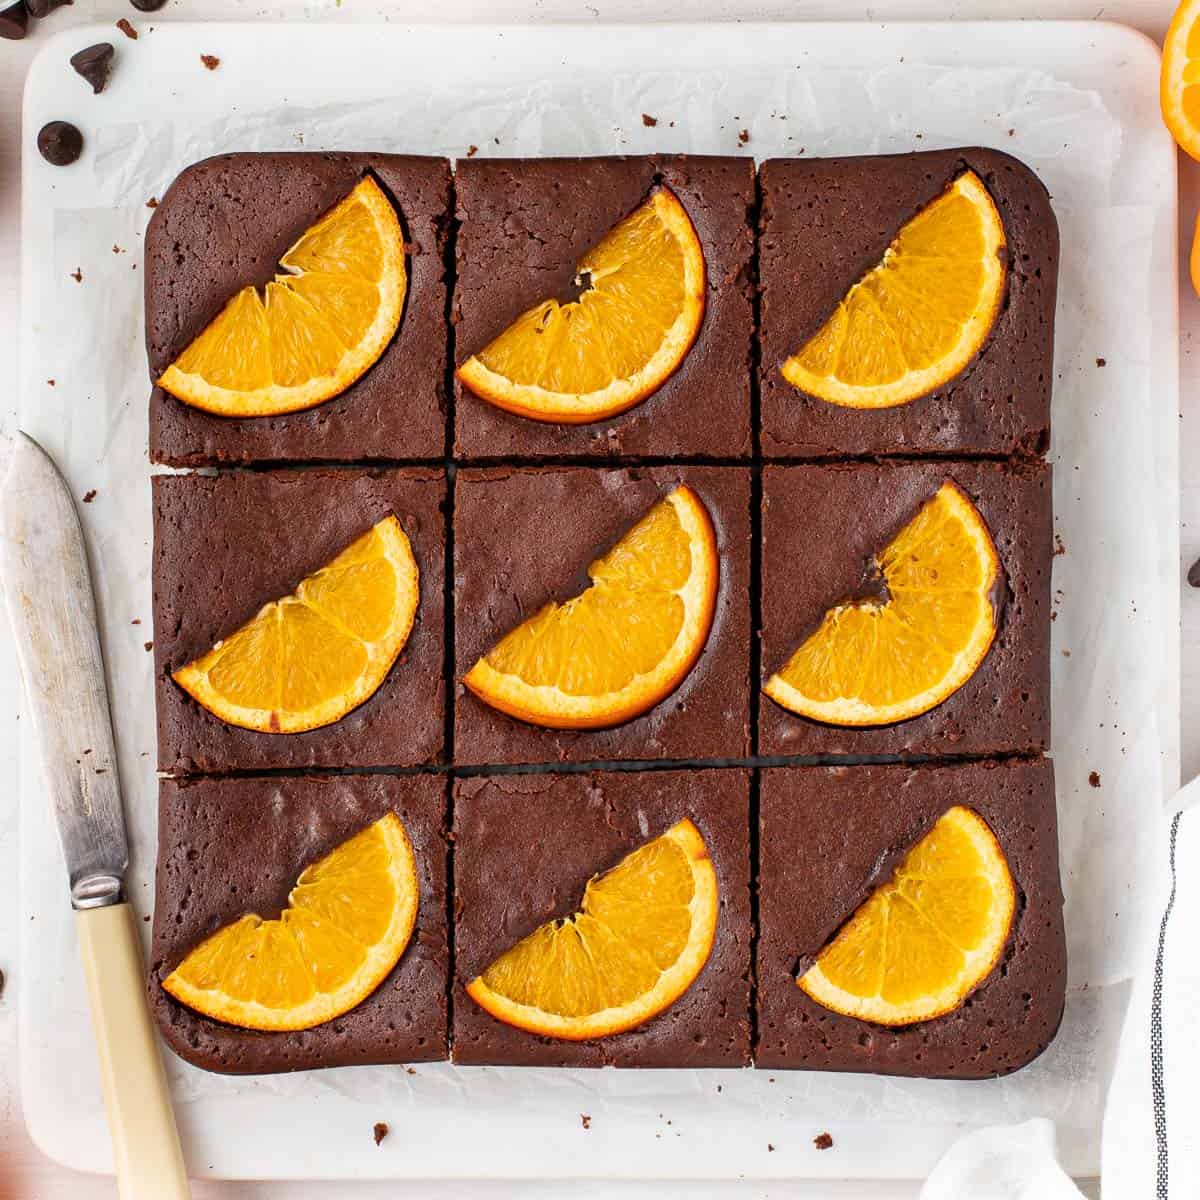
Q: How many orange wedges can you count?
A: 9